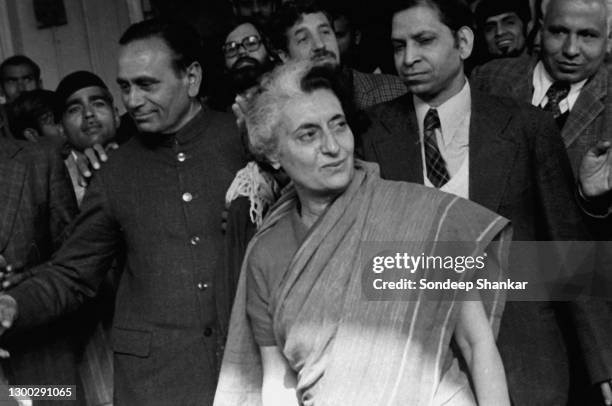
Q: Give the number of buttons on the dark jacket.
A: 5